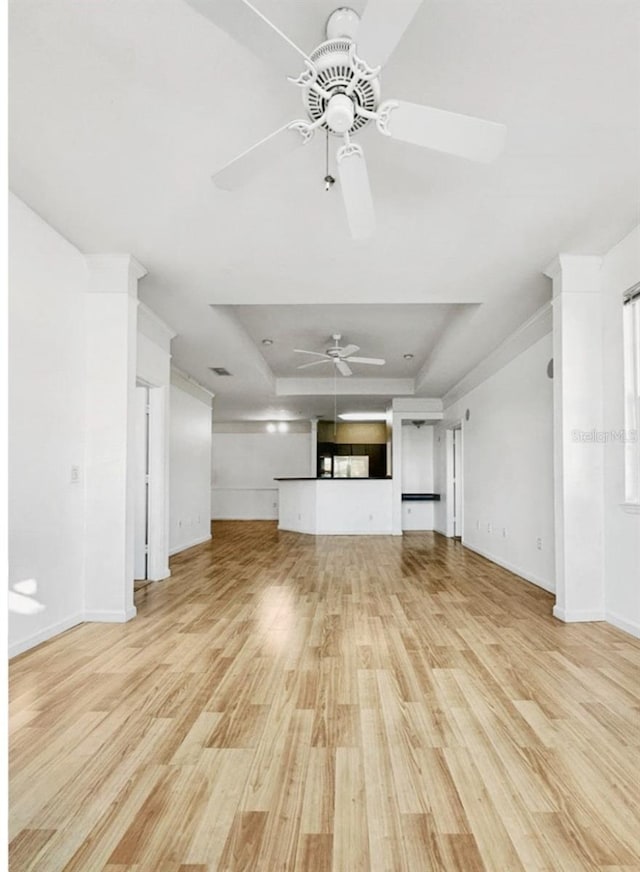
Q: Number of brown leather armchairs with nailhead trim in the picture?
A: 0